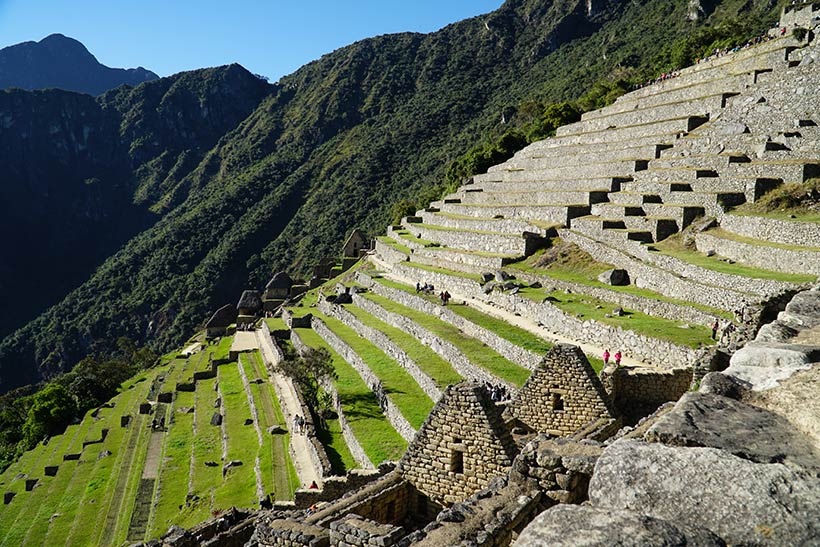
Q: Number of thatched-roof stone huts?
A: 4